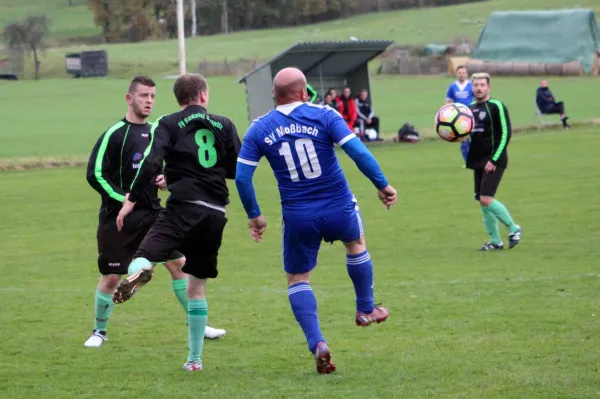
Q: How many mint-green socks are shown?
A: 6